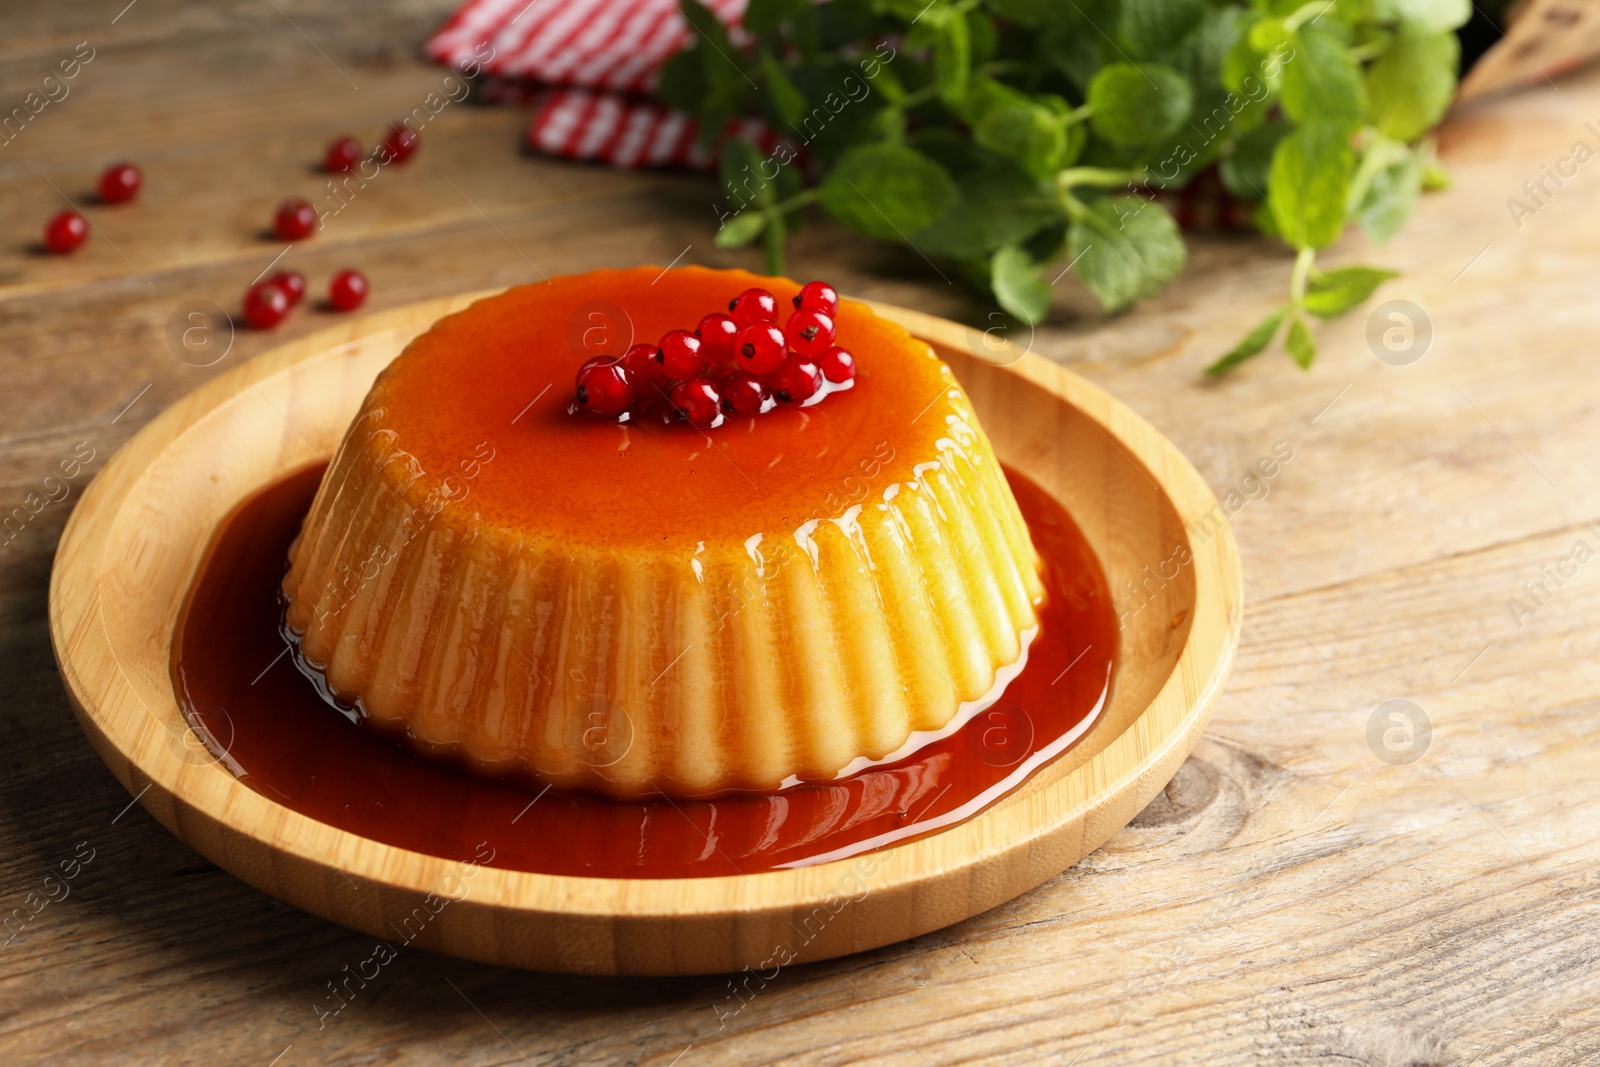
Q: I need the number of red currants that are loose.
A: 8